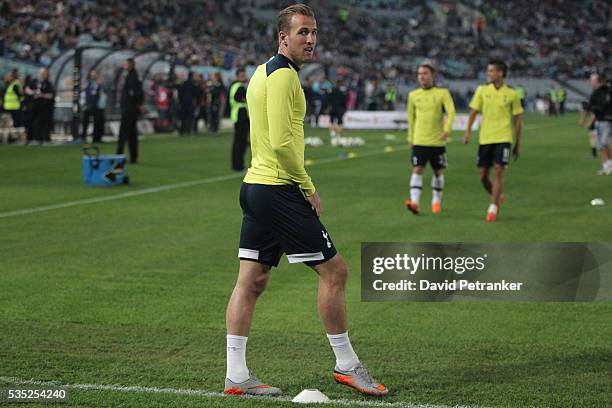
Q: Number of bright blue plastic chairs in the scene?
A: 0